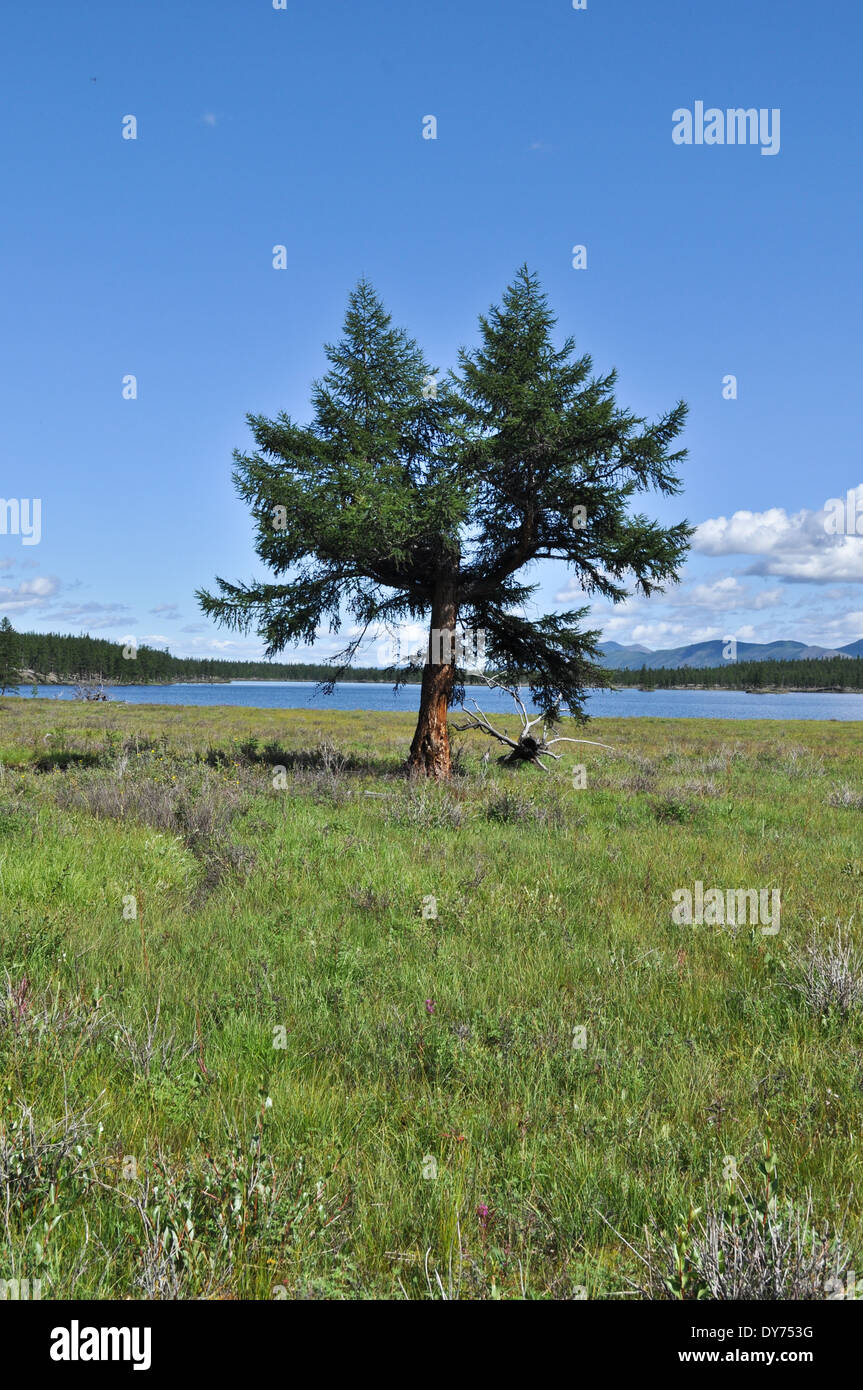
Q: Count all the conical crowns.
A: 2